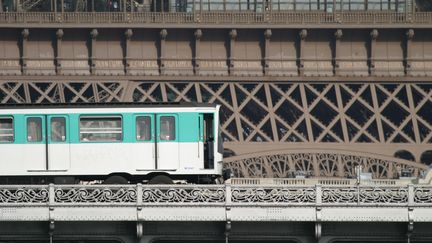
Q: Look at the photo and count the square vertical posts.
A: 5